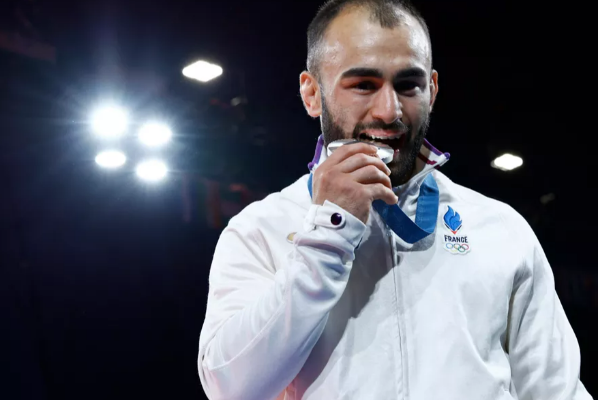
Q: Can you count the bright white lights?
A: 6